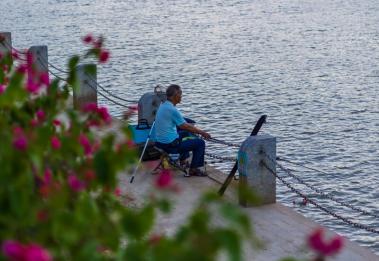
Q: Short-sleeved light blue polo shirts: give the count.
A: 1